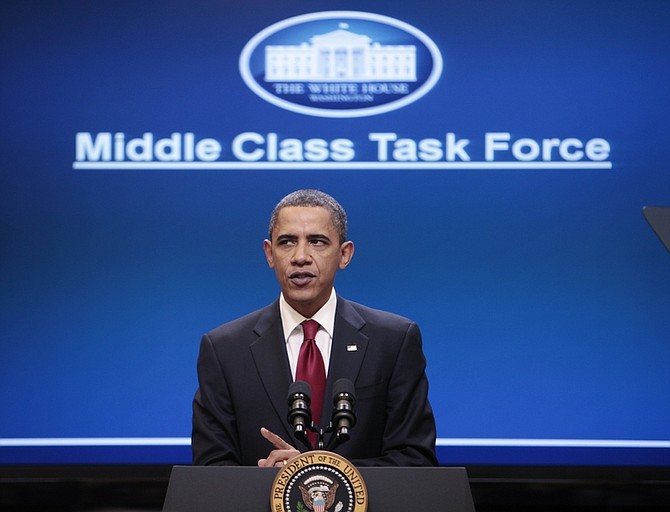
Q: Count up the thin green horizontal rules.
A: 0